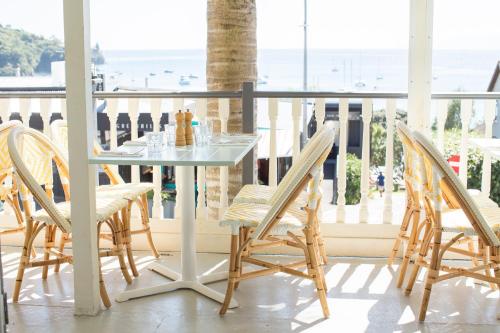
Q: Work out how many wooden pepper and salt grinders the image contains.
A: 2